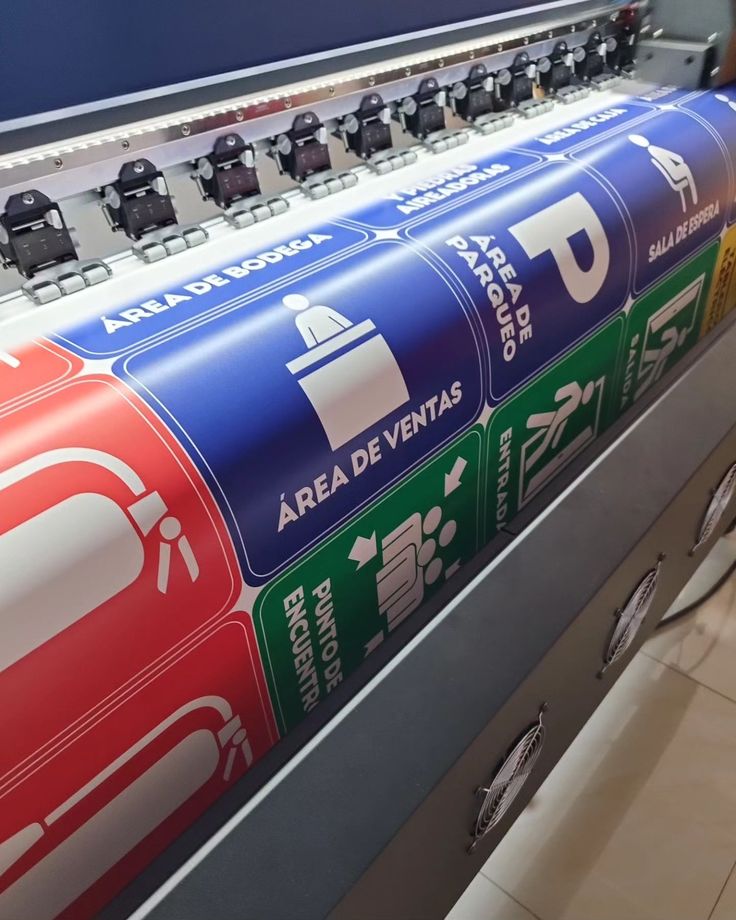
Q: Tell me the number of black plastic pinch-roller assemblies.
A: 11